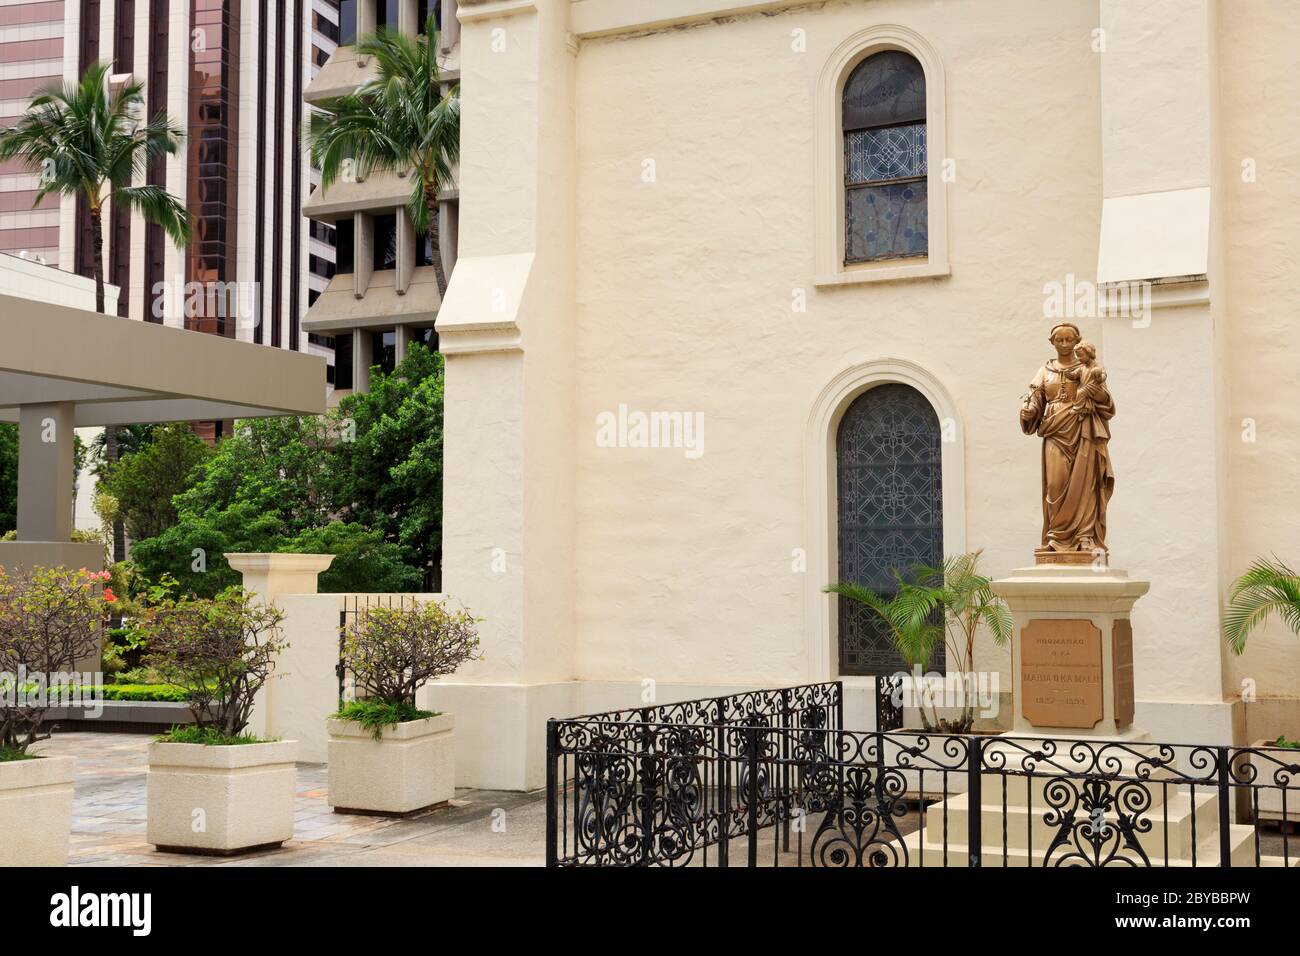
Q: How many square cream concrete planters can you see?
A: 3